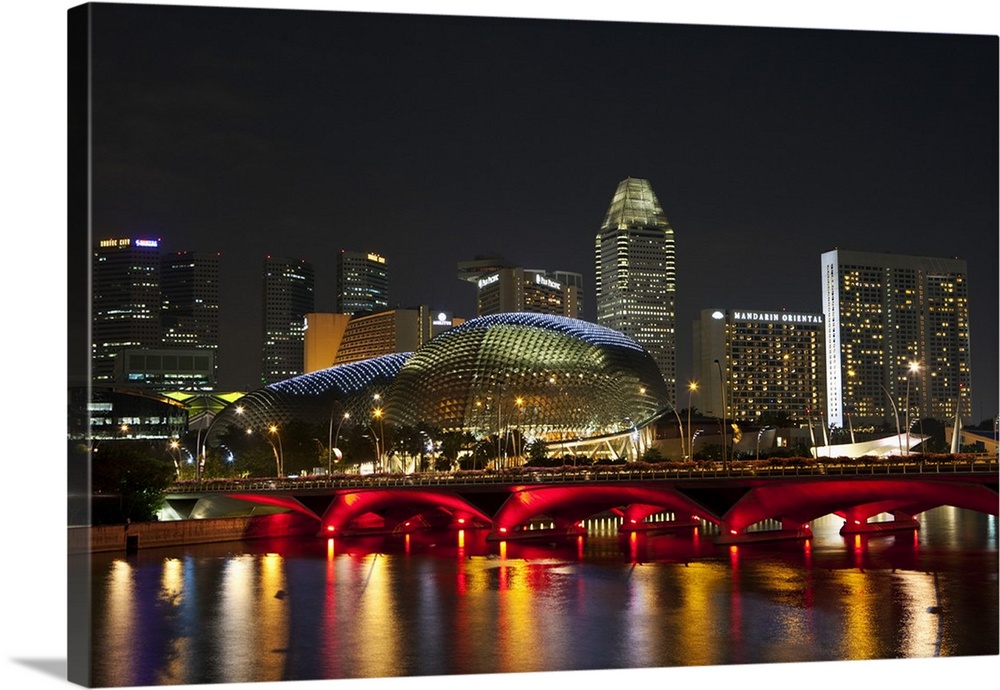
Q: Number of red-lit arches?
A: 4